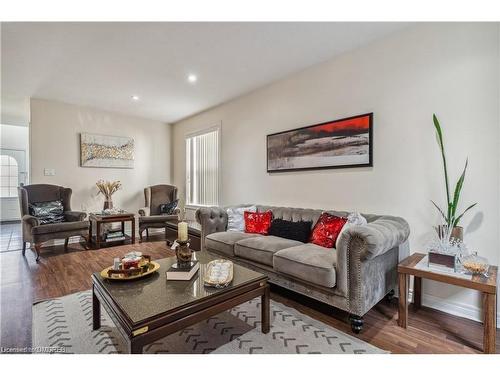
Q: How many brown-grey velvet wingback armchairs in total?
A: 2